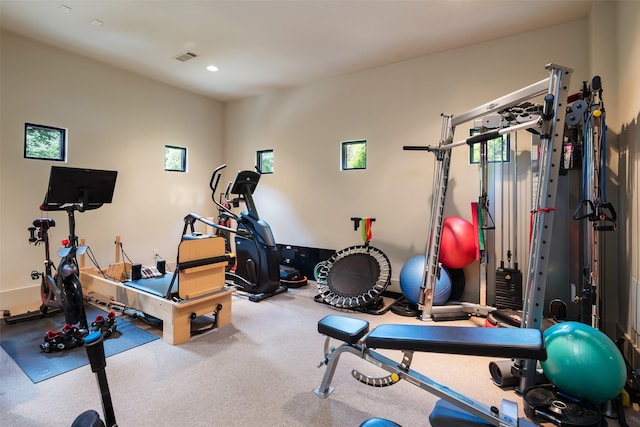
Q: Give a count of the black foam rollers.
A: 1